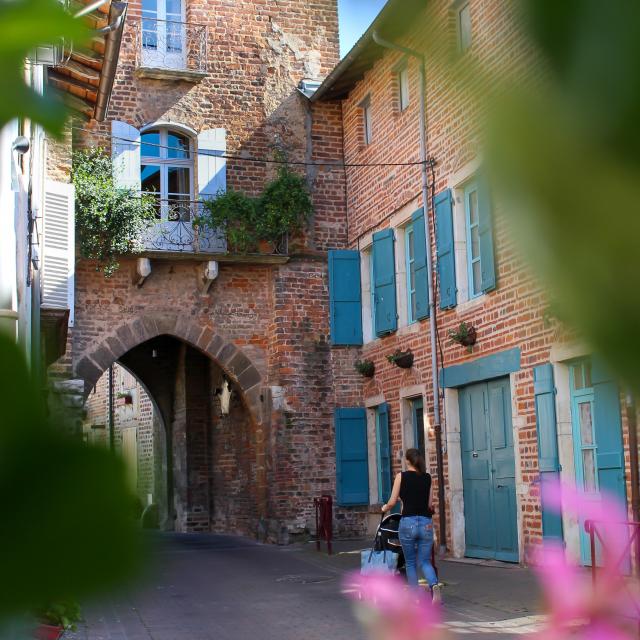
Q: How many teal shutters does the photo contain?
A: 9